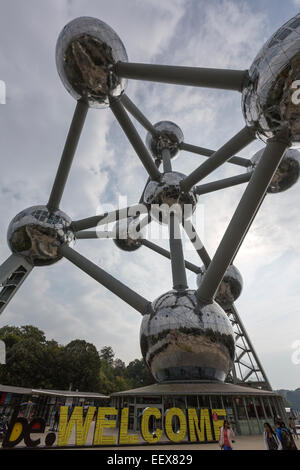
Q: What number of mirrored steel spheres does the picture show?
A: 9